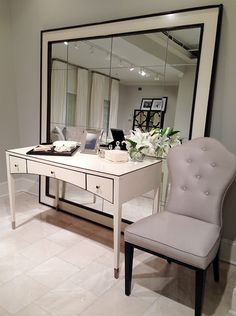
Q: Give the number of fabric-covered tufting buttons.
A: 6